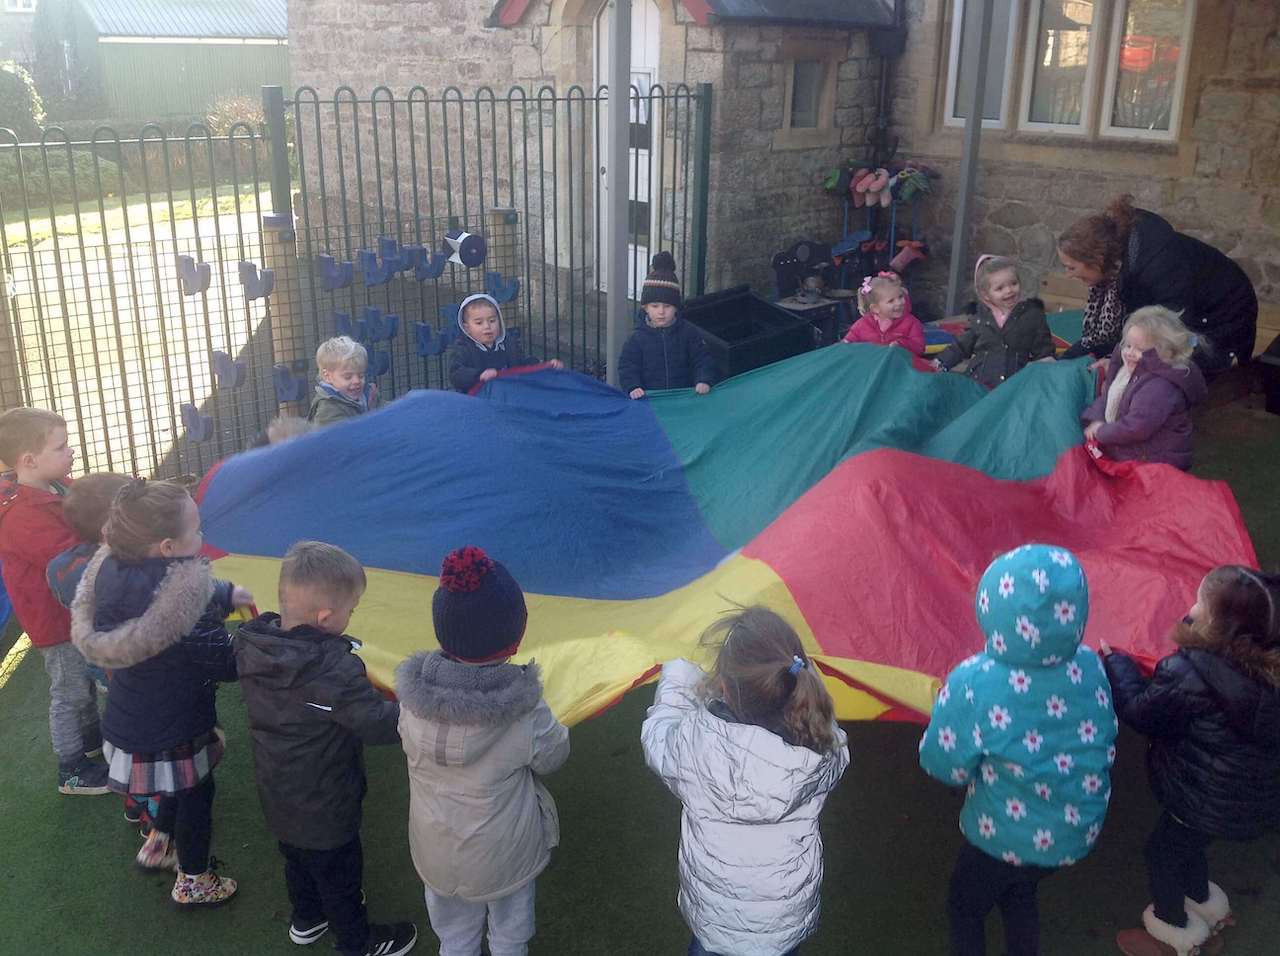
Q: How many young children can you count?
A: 15